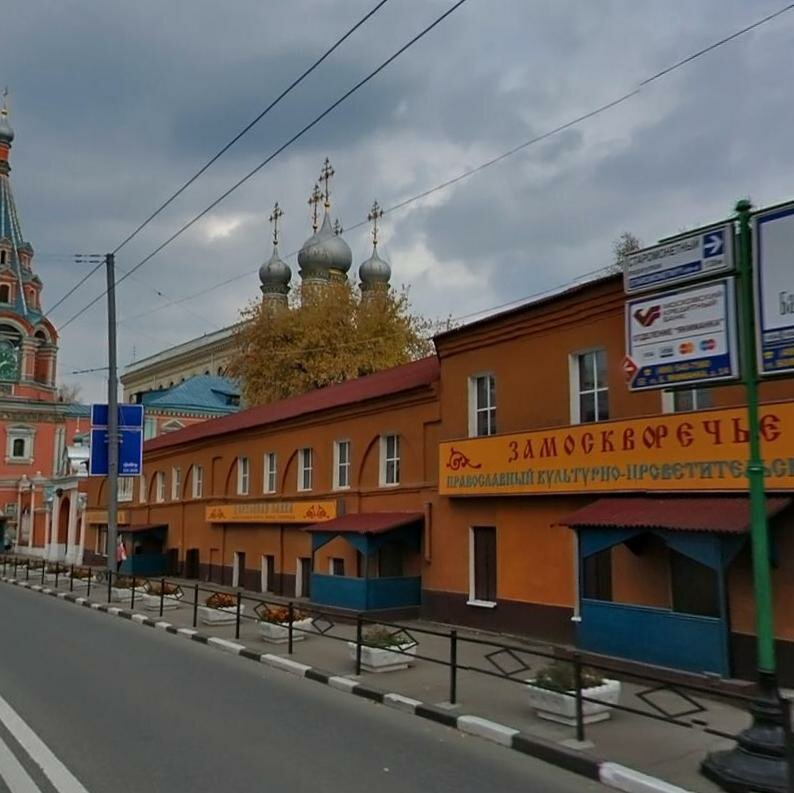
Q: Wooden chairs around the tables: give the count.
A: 0